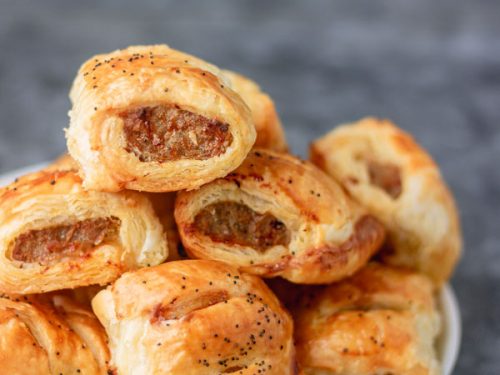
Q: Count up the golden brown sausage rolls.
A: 8